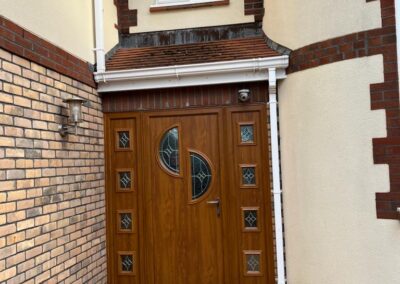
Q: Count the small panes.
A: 8